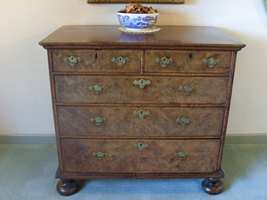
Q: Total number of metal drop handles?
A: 10